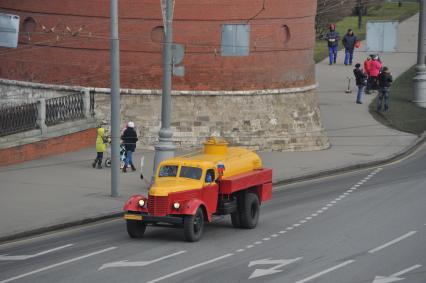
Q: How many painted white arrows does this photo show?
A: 4